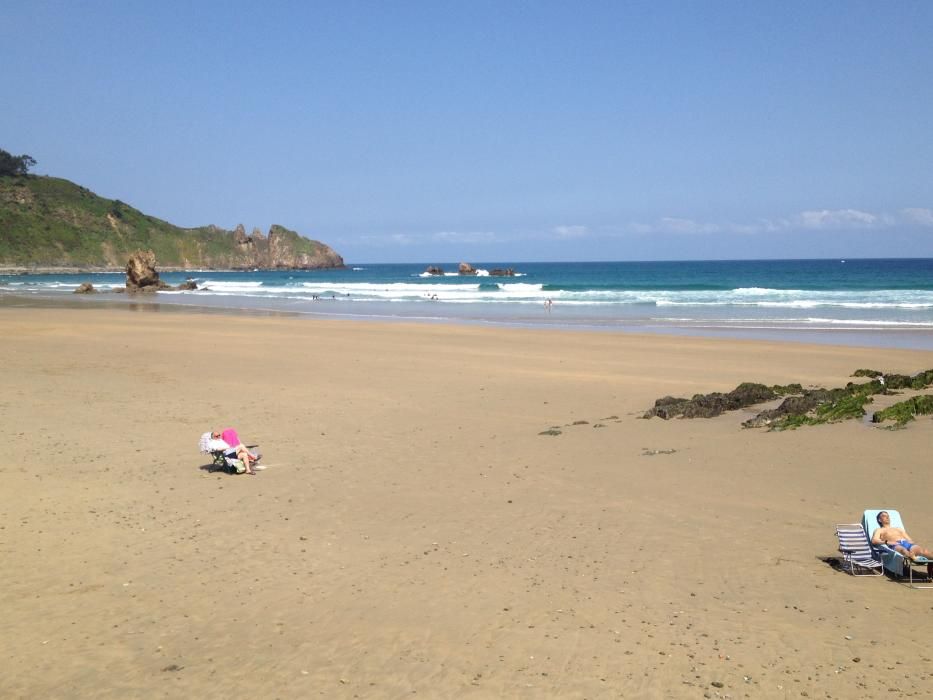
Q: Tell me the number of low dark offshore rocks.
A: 3